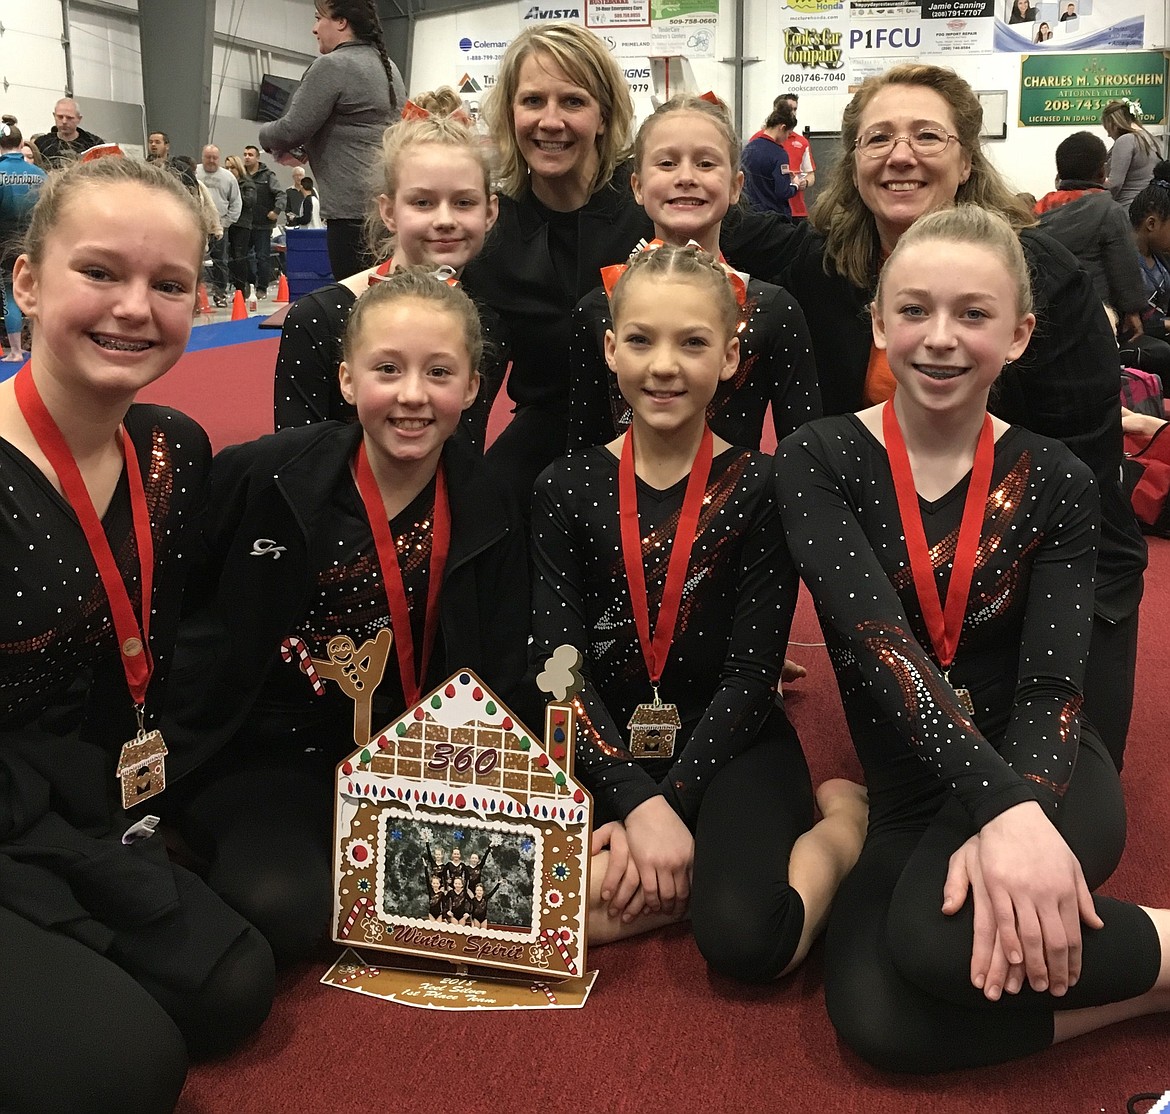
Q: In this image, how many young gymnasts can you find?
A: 6